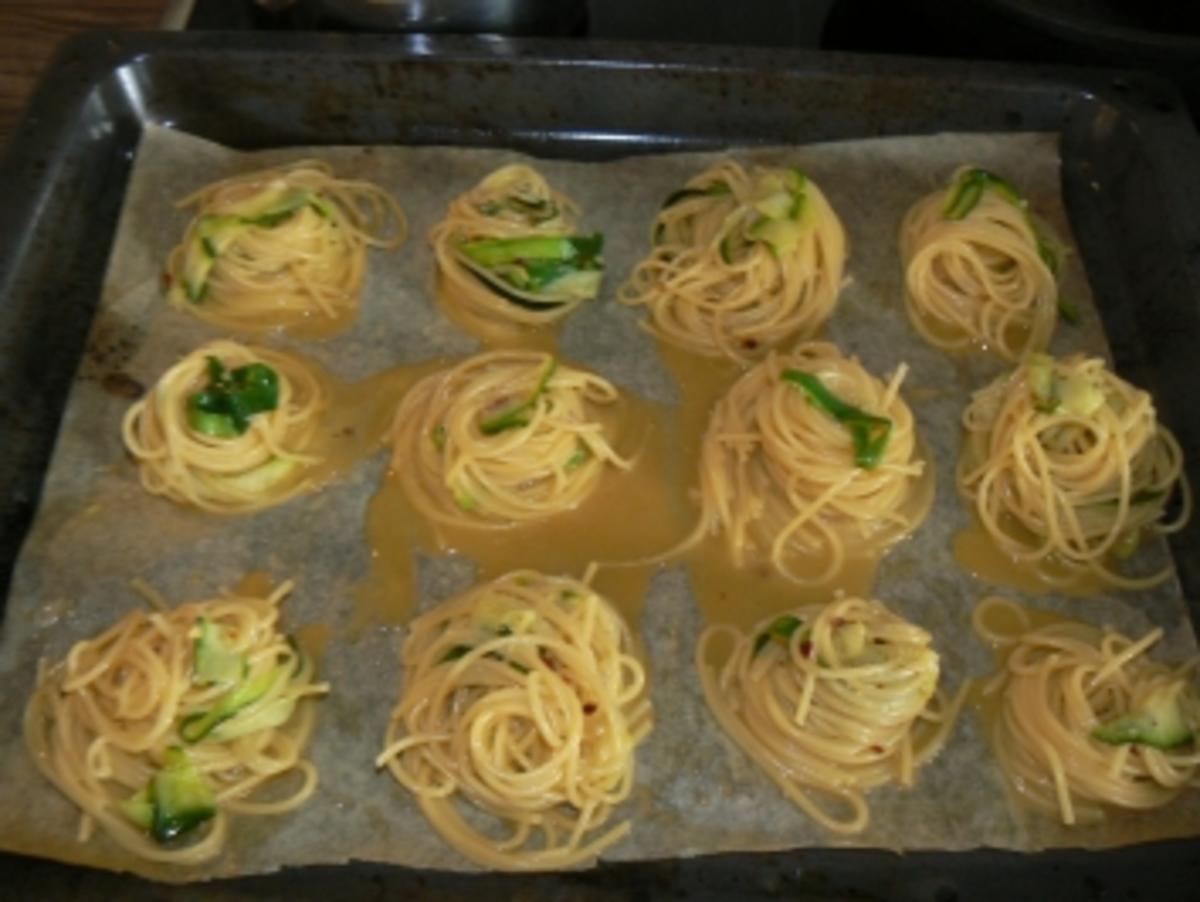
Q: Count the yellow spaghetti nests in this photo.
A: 12